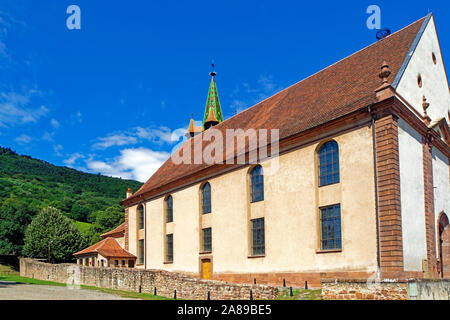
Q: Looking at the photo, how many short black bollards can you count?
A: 9